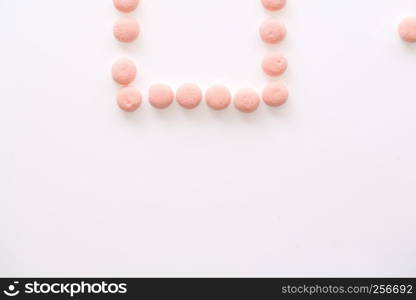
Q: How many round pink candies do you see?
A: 13